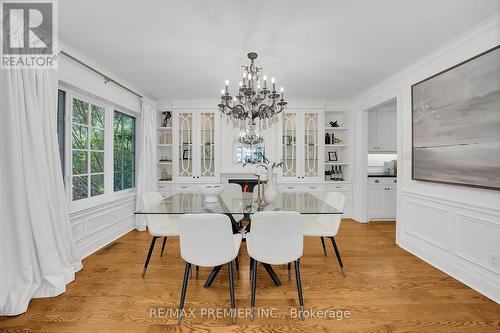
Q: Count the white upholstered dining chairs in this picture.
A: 6